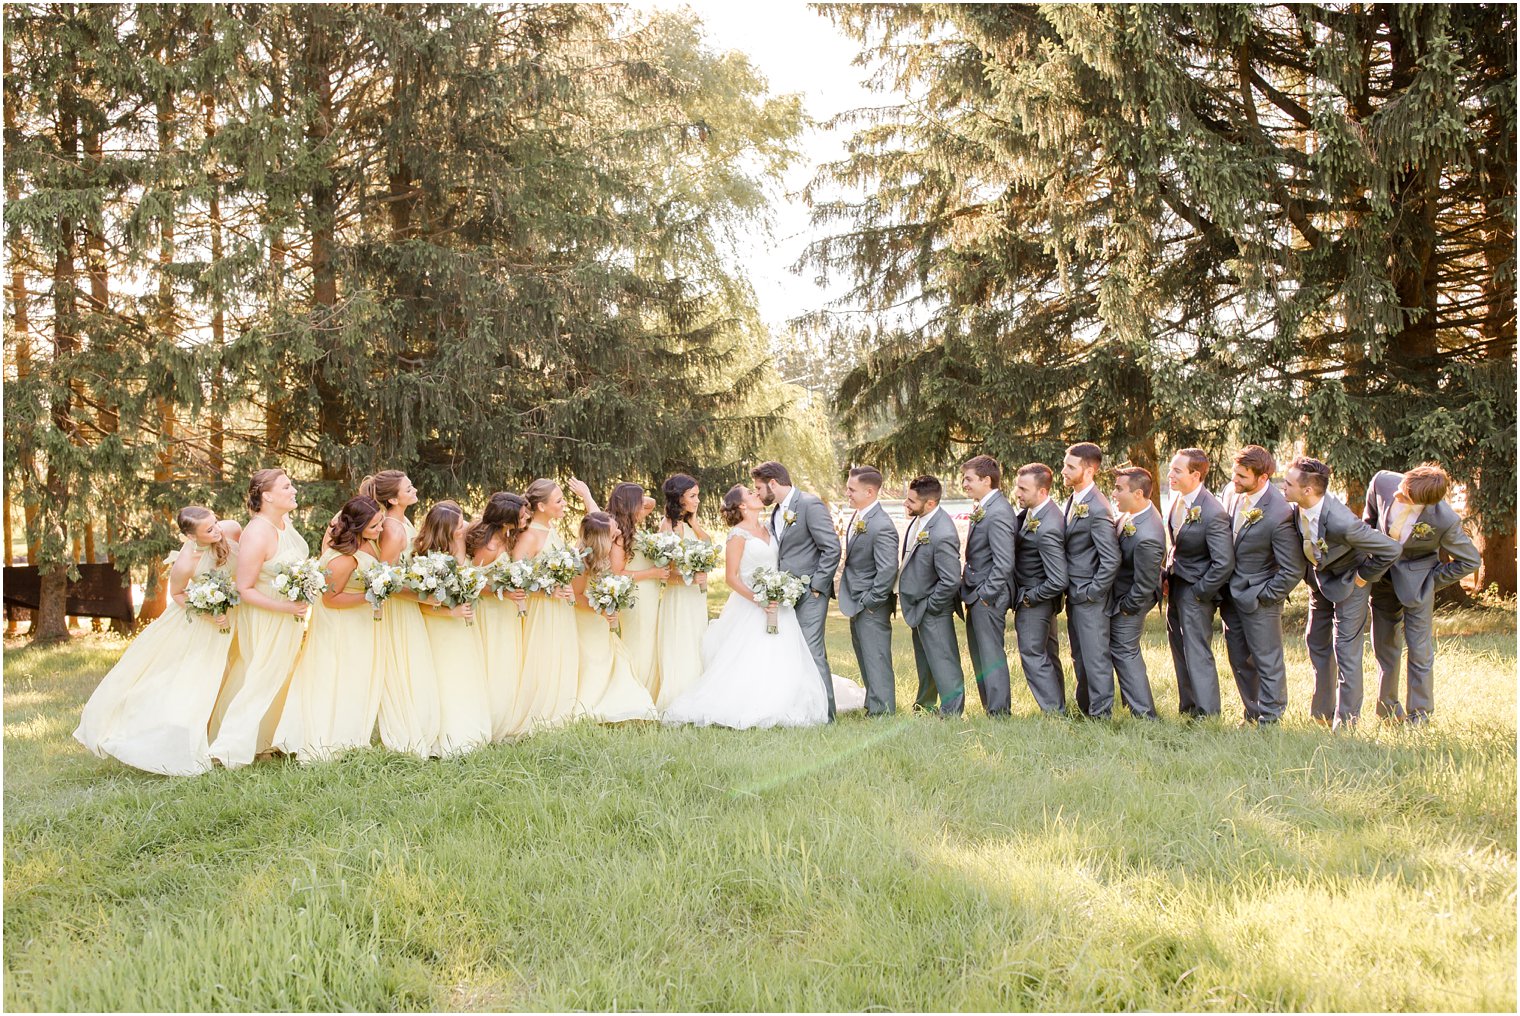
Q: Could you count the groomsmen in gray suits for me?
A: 10